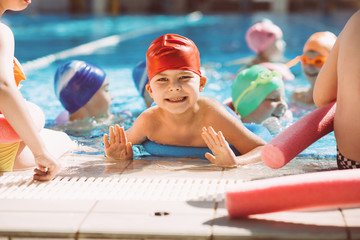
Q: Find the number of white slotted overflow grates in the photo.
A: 1